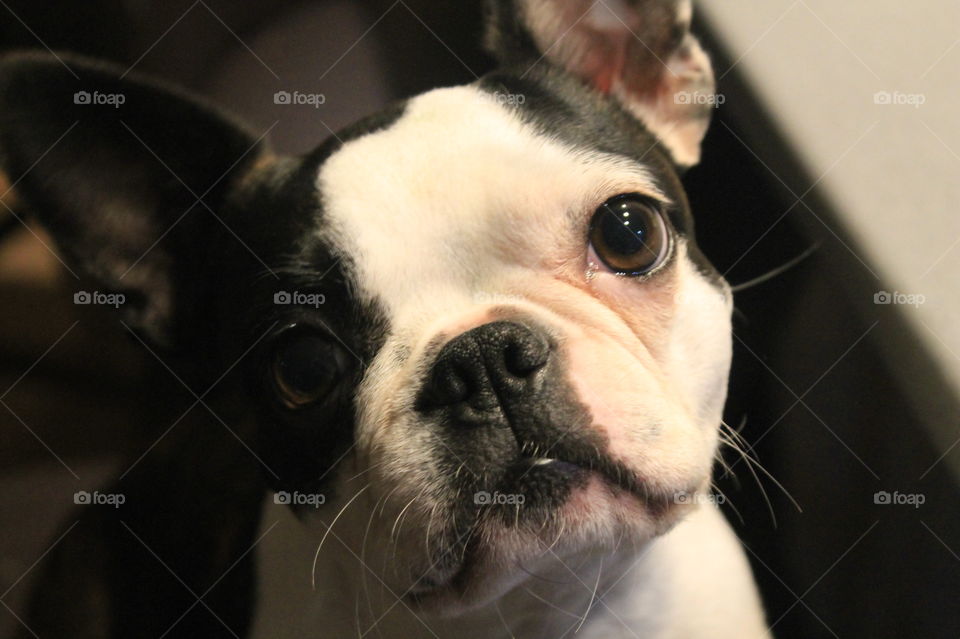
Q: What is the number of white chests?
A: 1